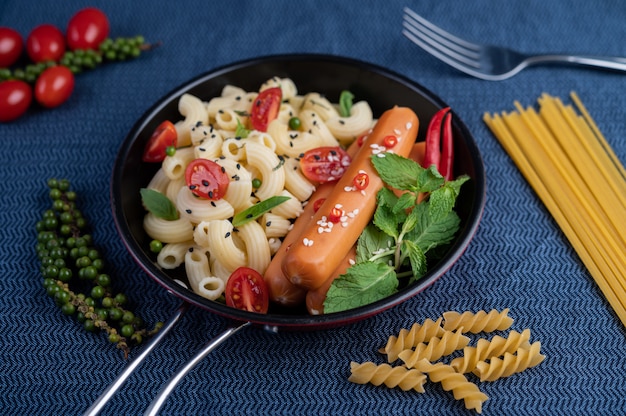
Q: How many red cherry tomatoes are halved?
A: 5